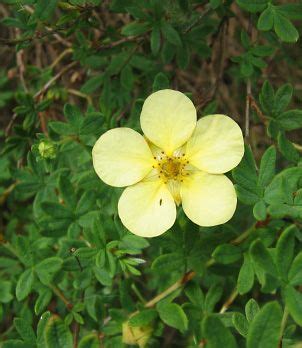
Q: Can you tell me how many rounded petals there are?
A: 5